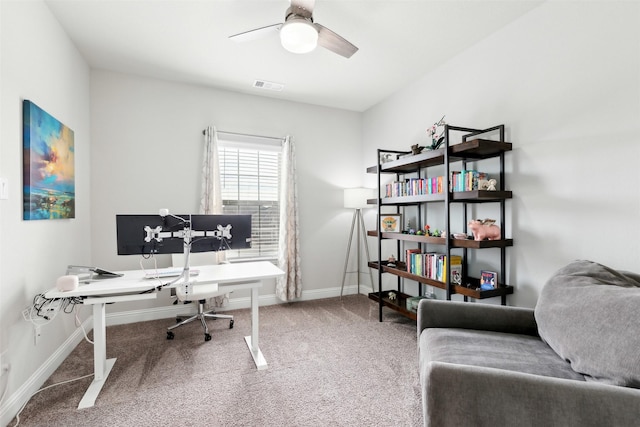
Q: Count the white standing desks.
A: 1